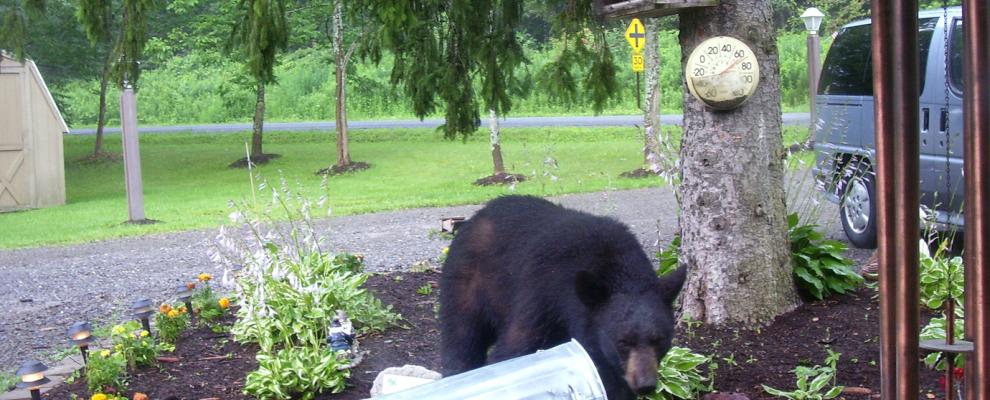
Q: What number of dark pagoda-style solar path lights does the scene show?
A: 4